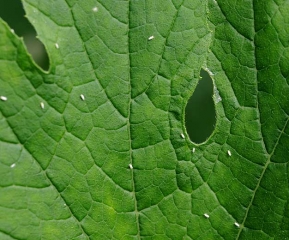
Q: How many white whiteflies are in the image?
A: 13